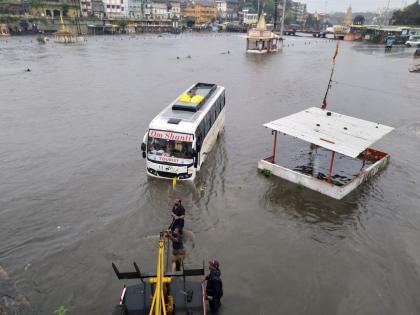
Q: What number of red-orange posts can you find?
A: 2